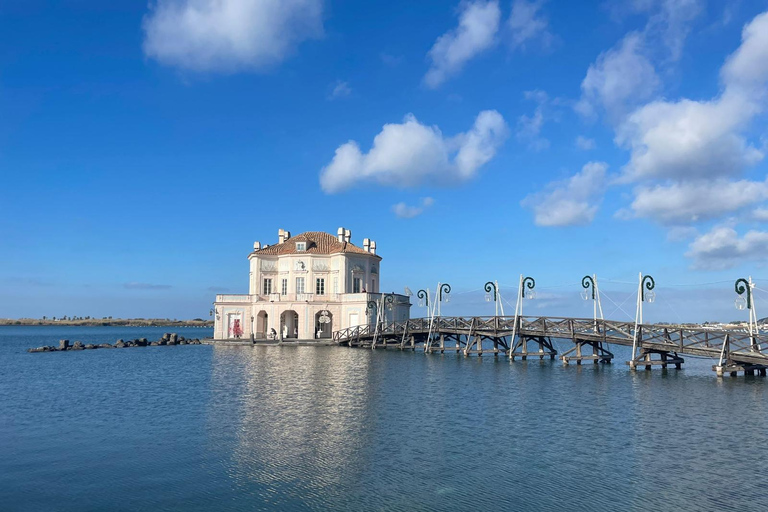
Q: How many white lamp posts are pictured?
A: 9